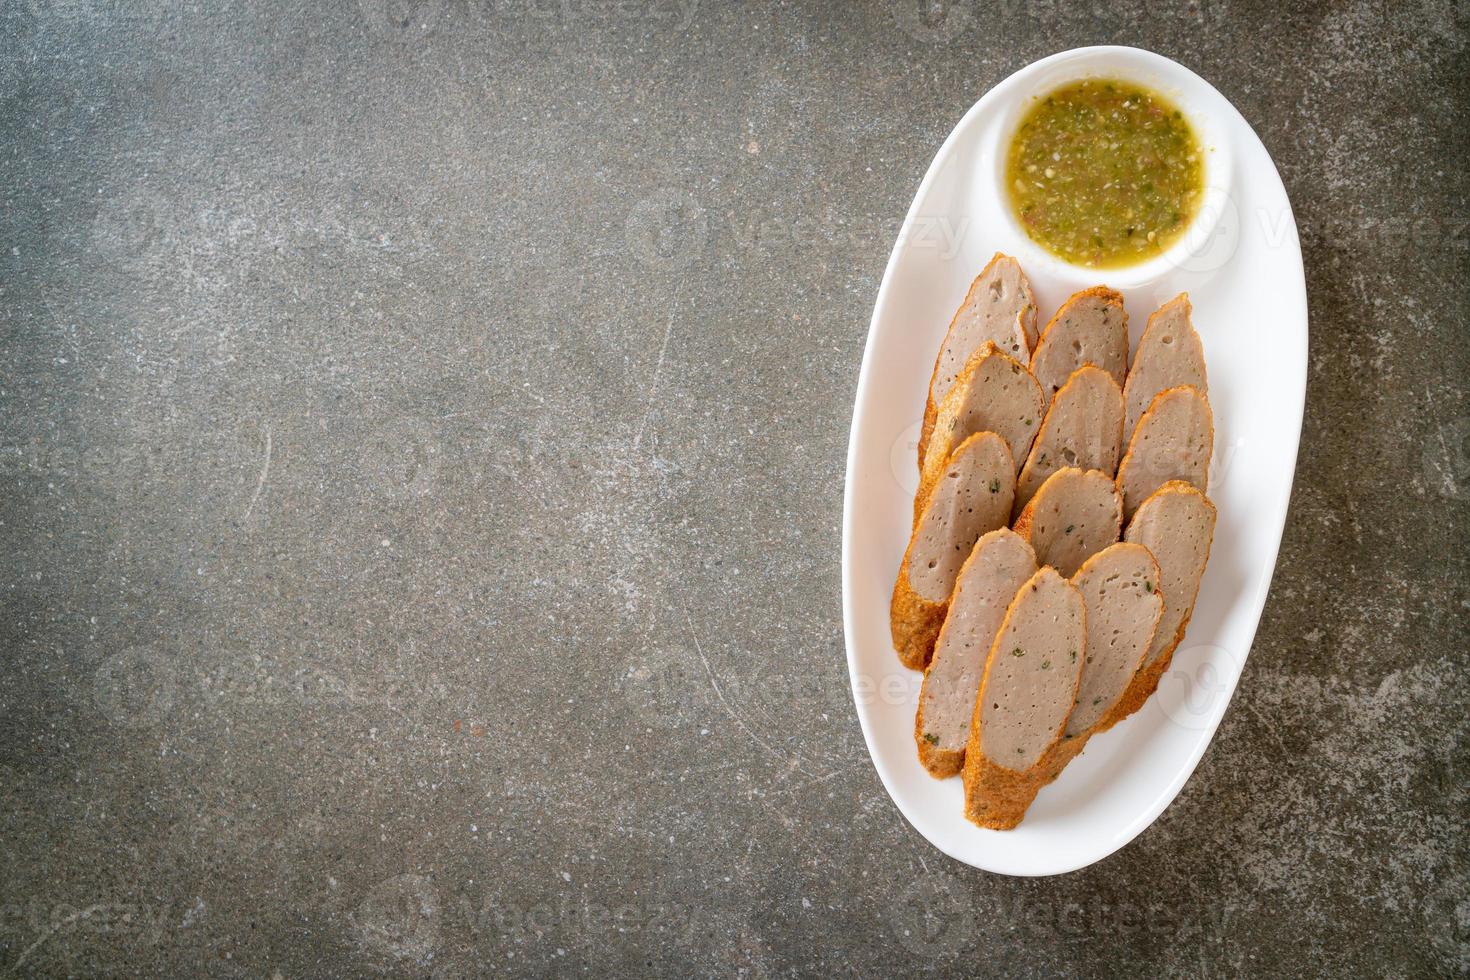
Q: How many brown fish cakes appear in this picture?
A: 12